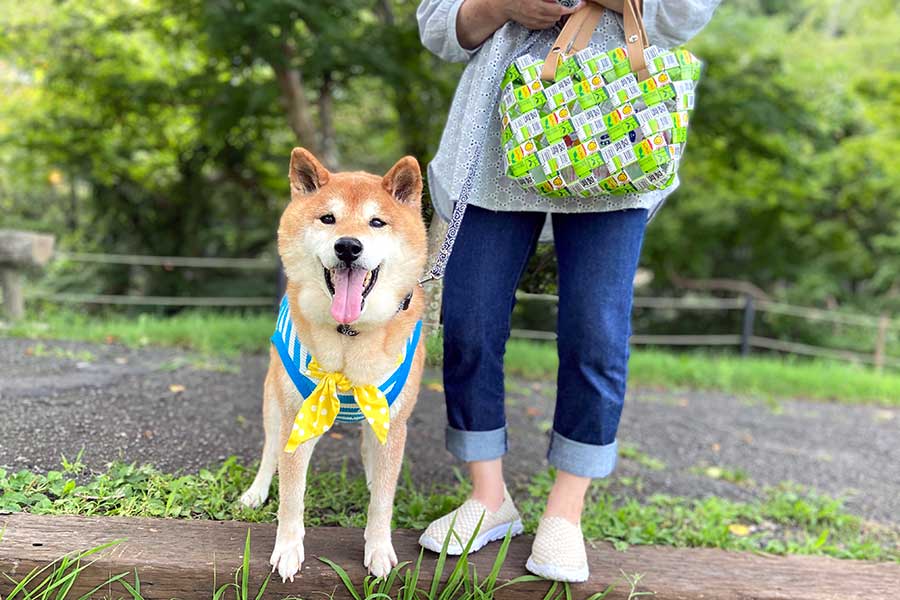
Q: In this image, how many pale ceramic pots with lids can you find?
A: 0